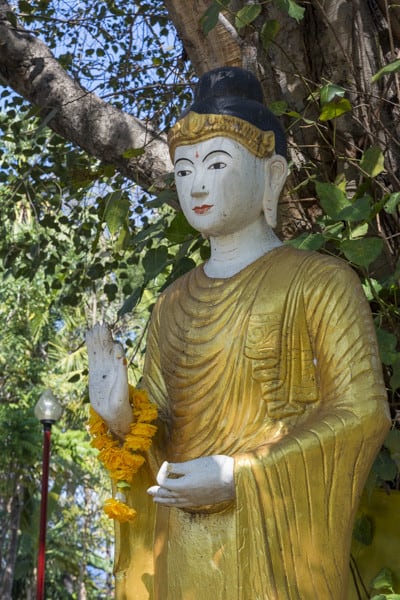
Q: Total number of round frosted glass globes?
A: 1